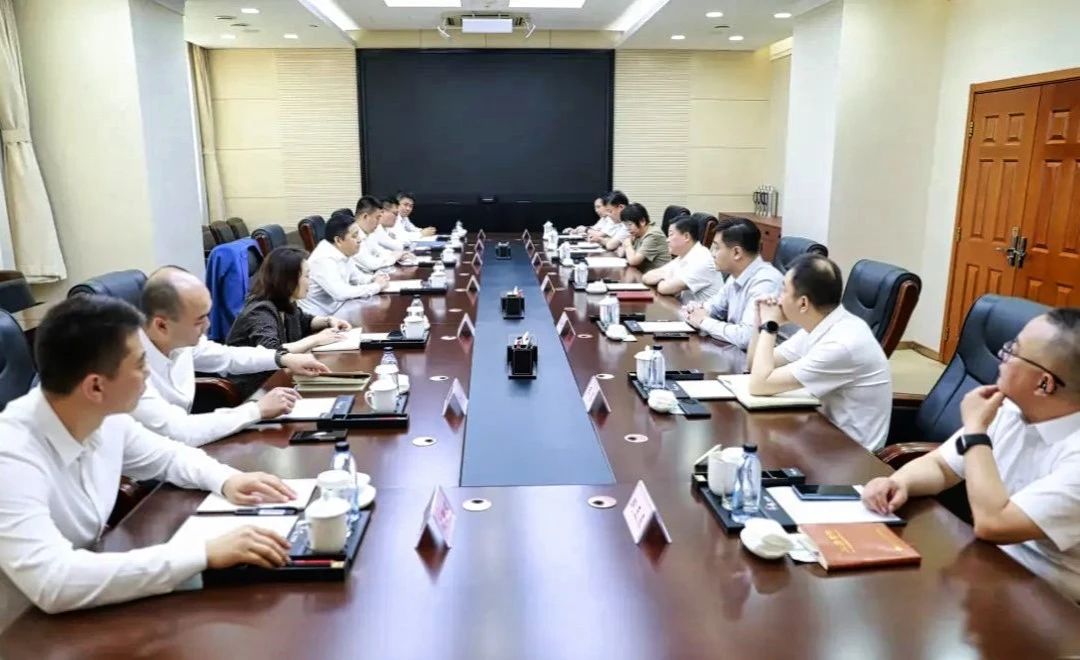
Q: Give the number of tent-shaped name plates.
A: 14